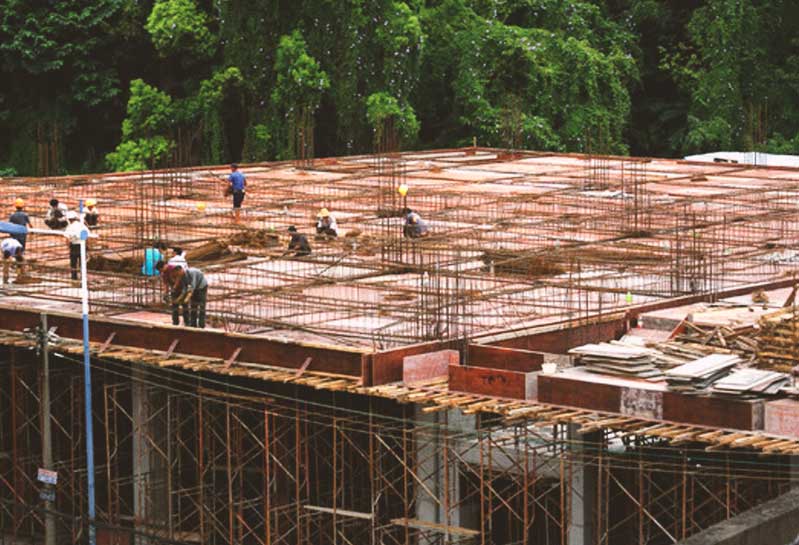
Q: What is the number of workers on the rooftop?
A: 13